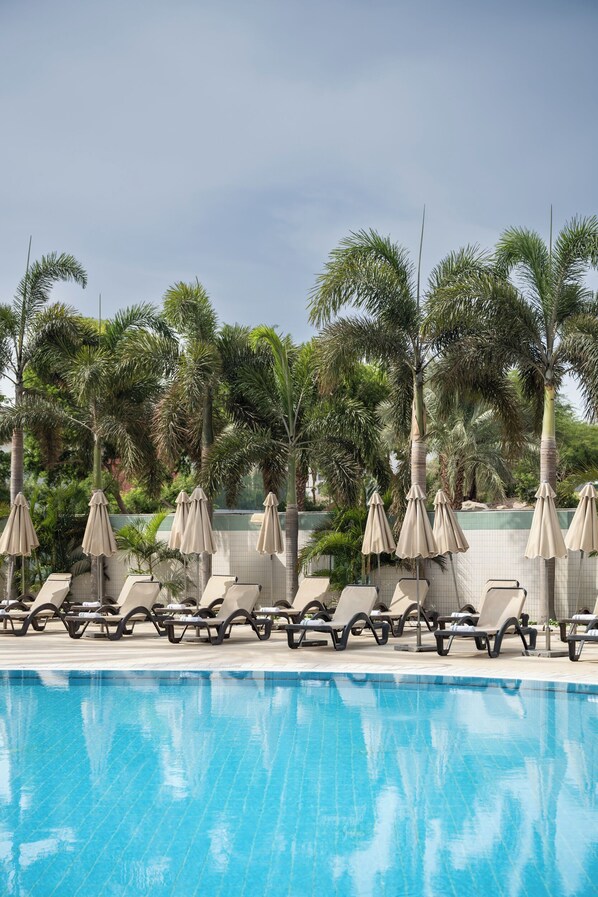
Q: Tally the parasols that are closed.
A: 10